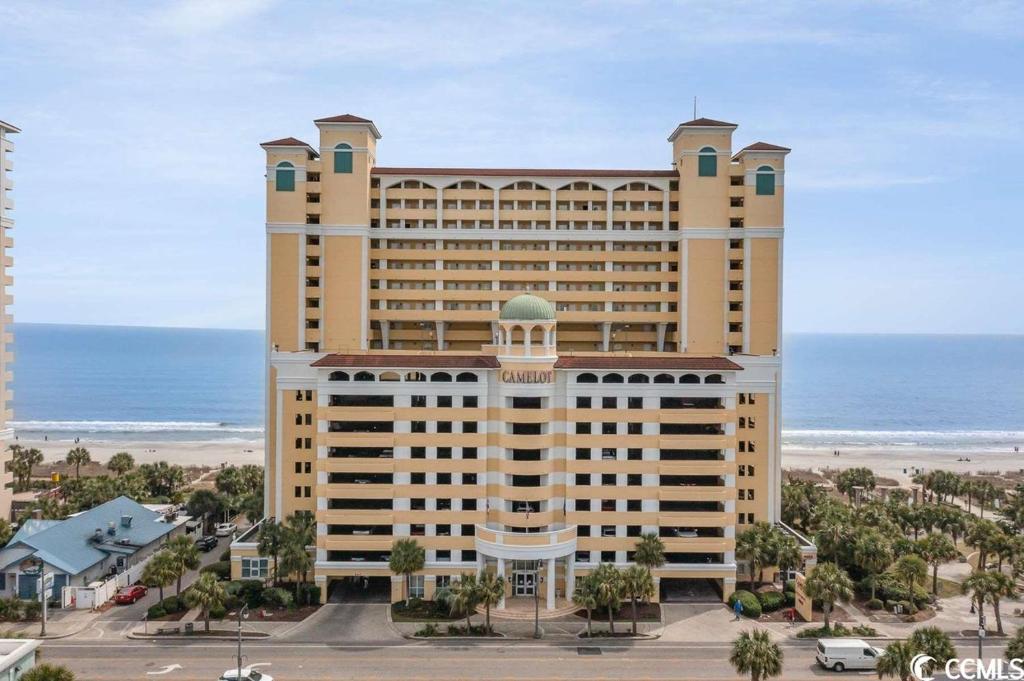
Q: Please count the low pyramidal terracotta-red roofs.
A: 4